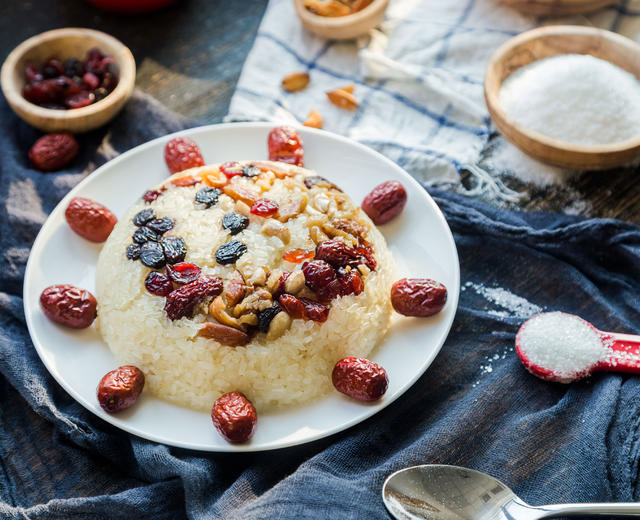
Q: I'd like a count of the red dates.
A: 10